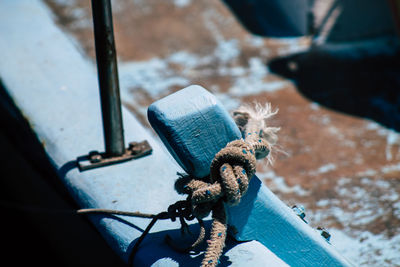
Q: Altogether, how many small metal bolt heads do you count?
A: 4